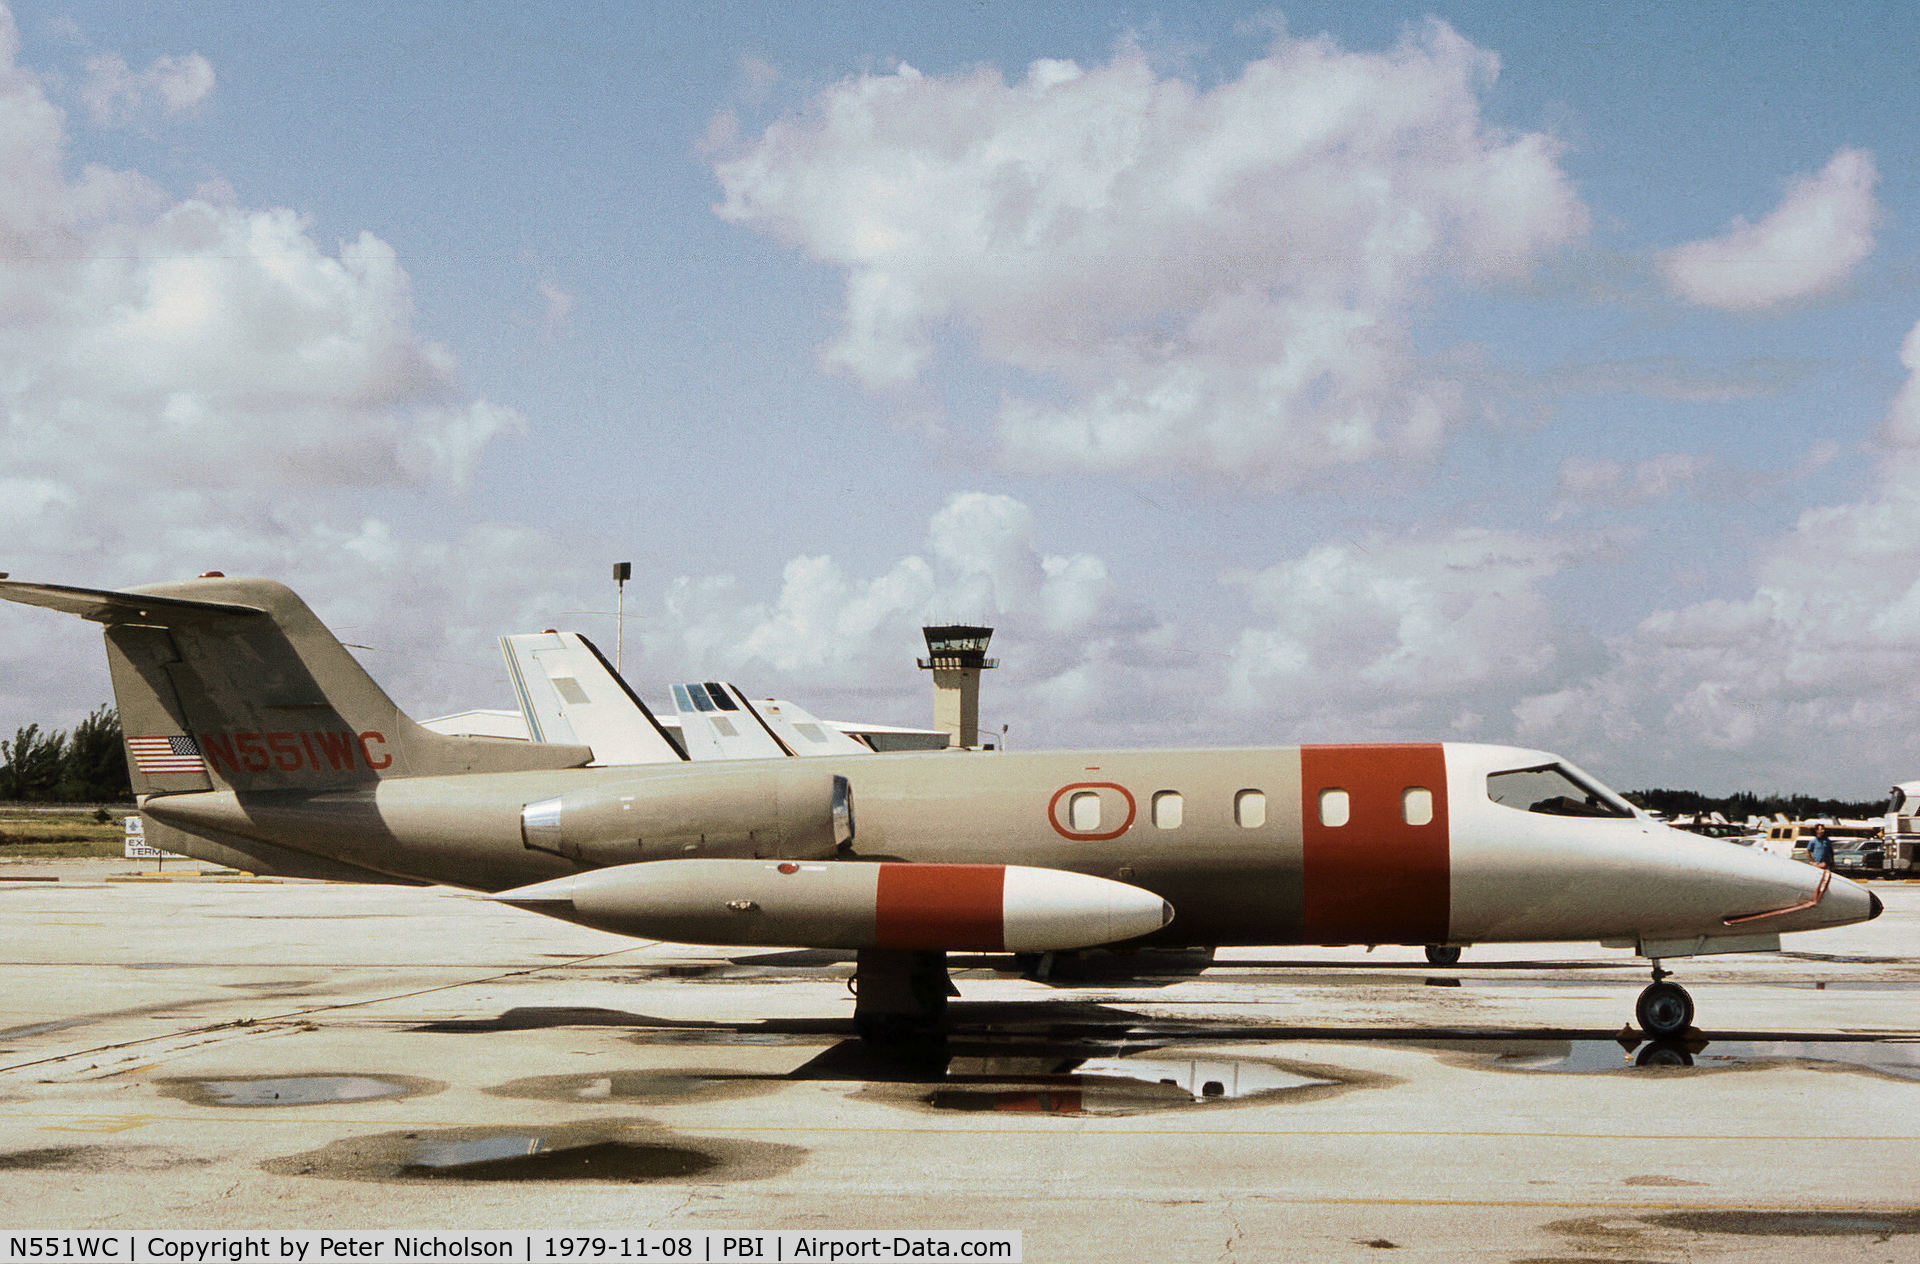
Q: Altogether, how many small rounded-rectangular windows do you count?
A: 5